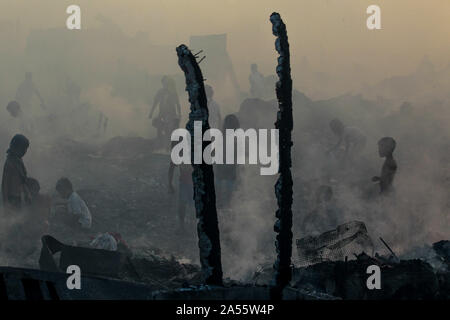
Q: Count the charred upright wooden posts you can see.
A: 2